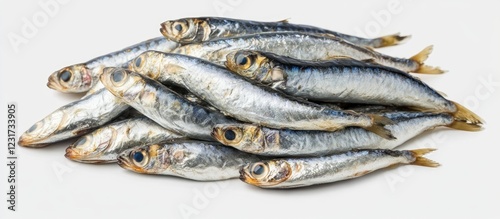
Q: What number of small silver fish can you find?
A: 11